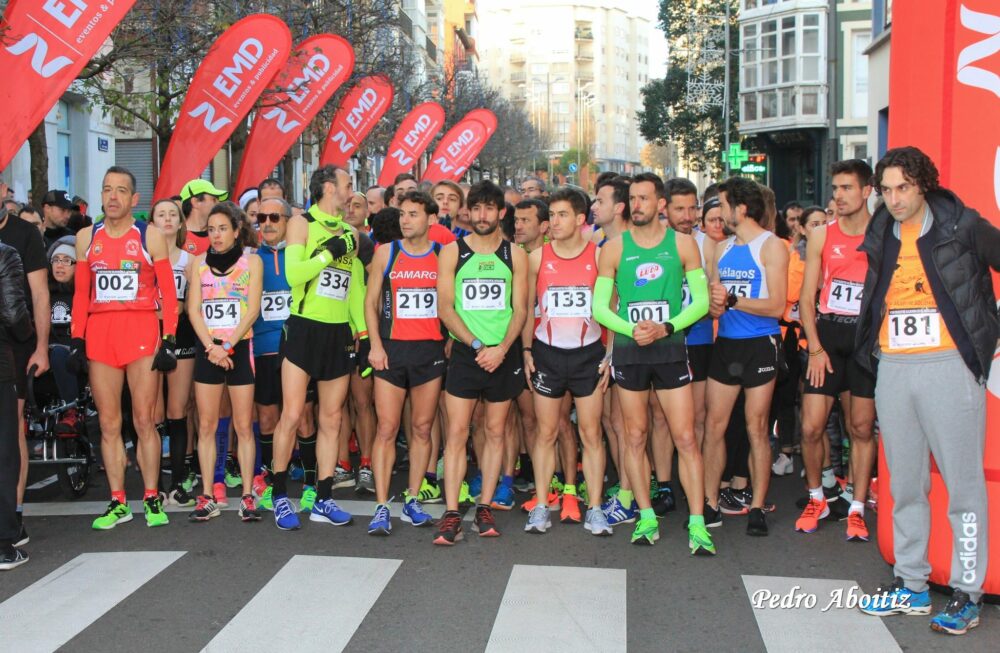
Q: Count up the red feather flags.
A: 7